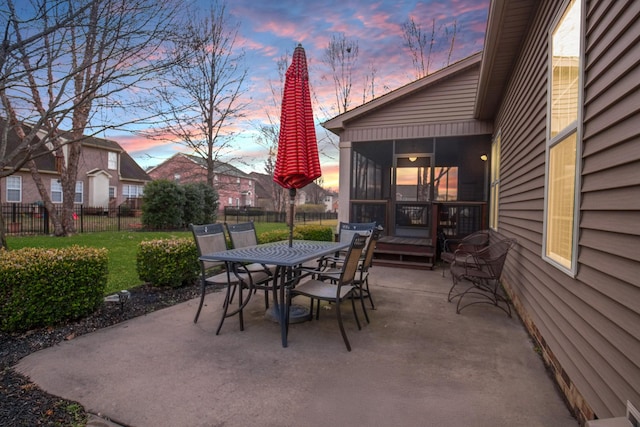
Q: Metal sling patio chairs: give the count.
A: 5